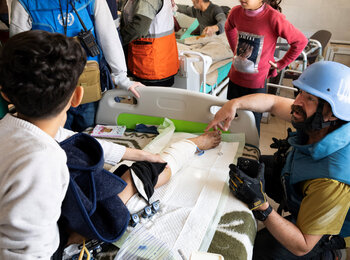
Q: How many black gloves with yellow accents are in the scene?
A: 1